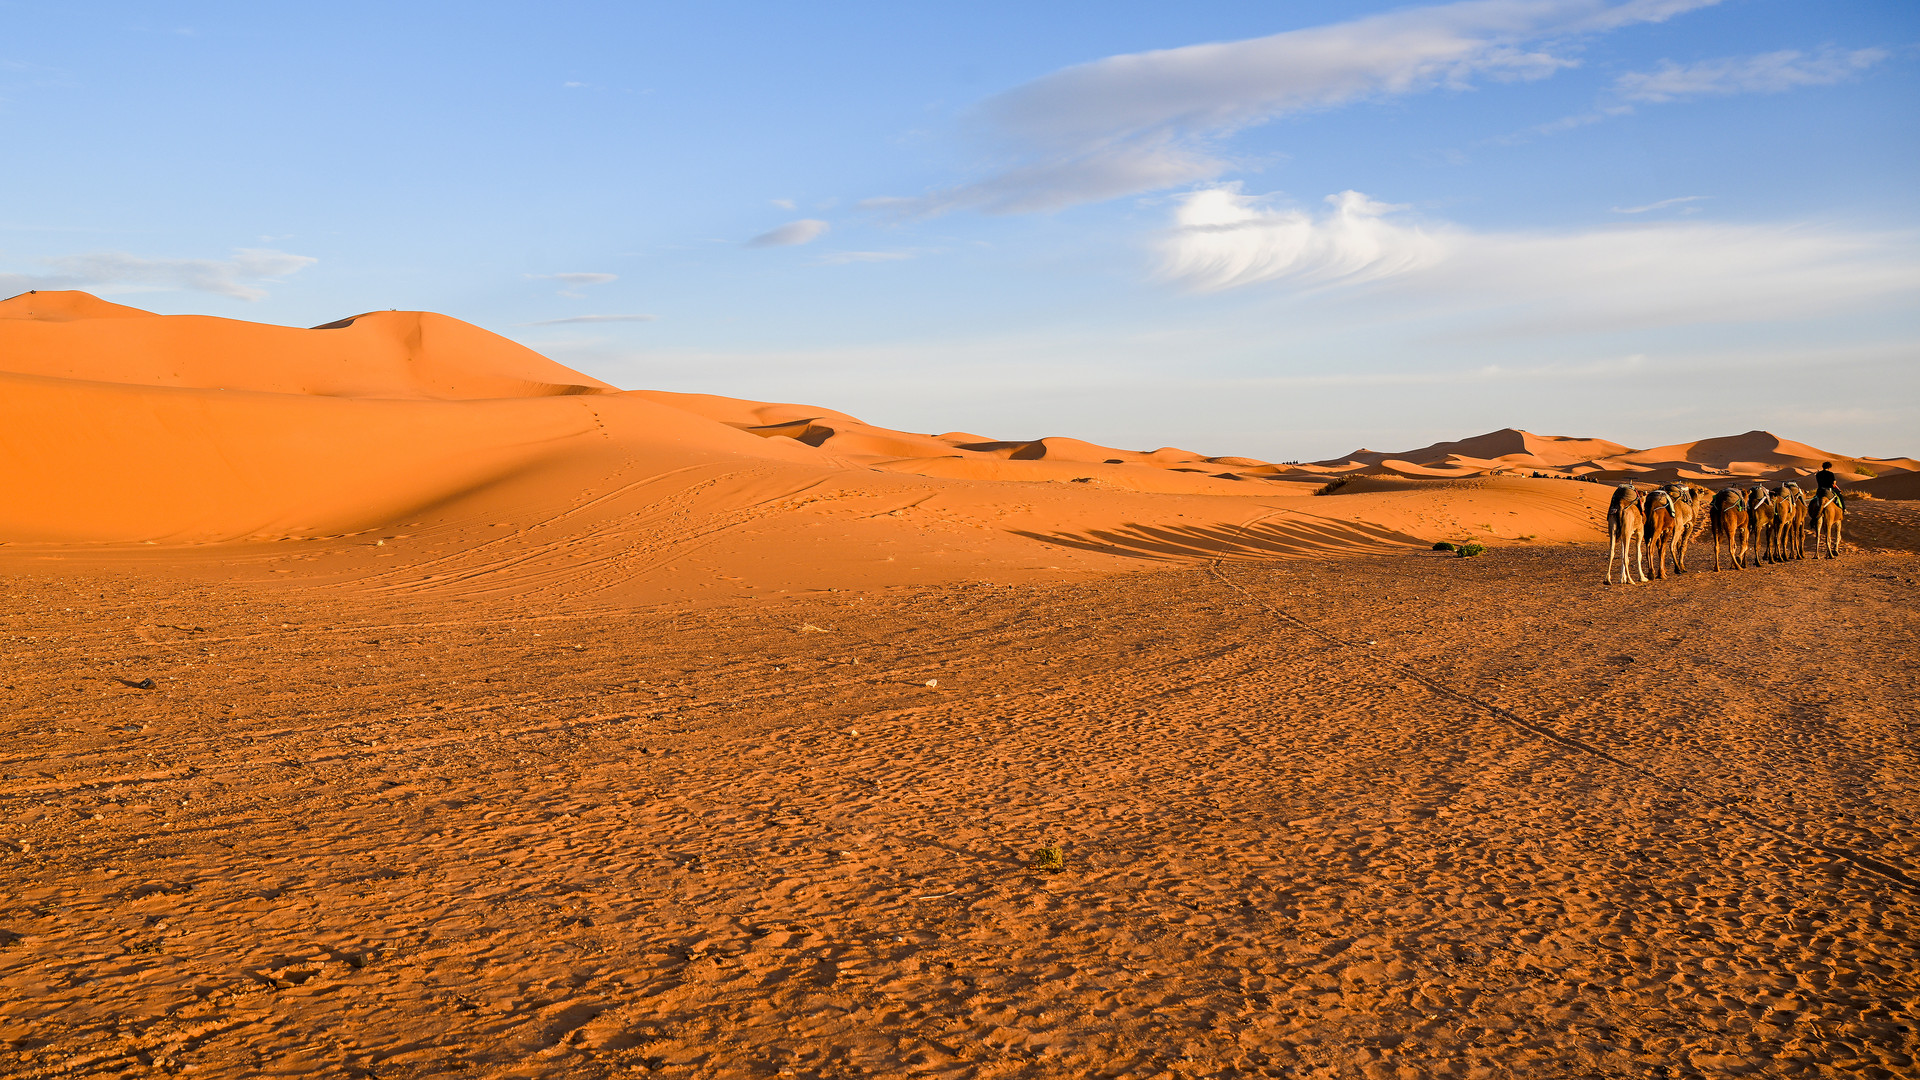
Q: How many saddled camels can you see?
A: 8